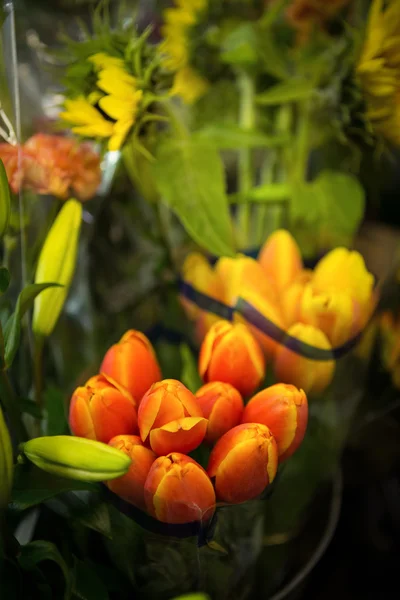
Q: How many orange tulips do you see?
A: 9